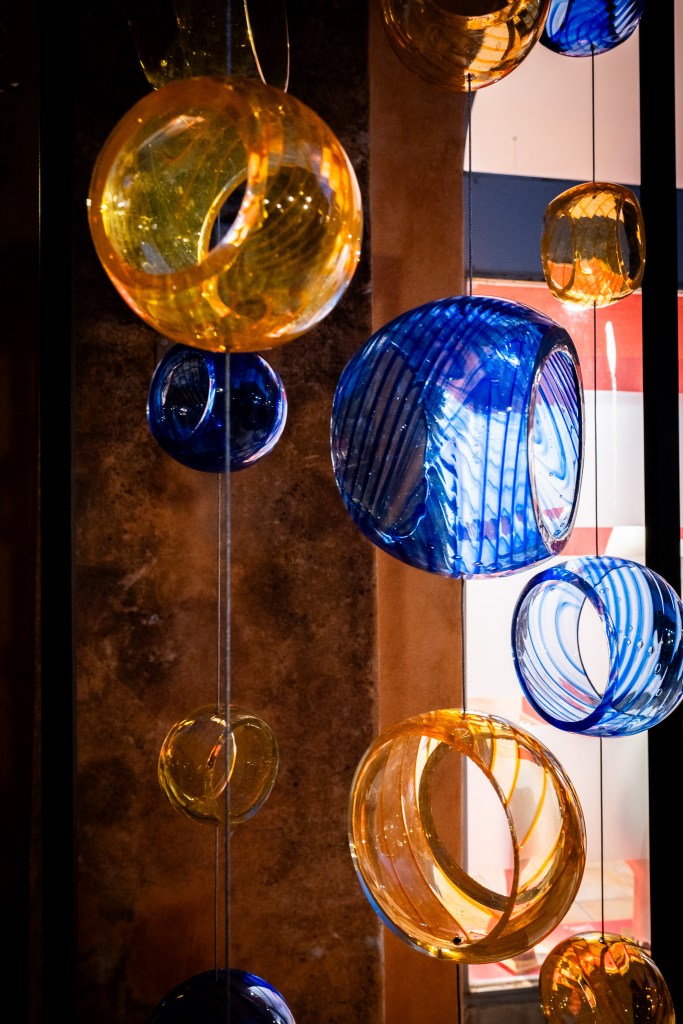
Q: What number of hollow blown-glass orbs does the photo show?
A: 12